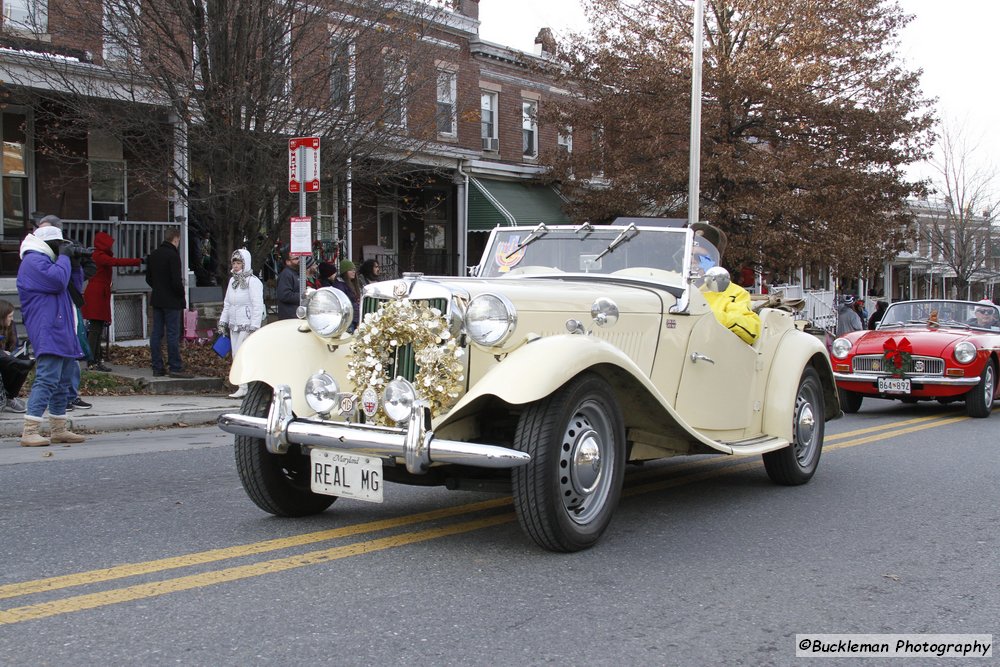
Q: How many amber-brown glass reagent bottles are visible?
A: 0